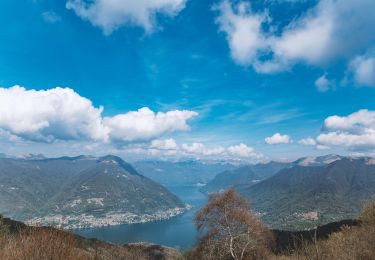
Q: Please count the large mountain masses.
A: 2